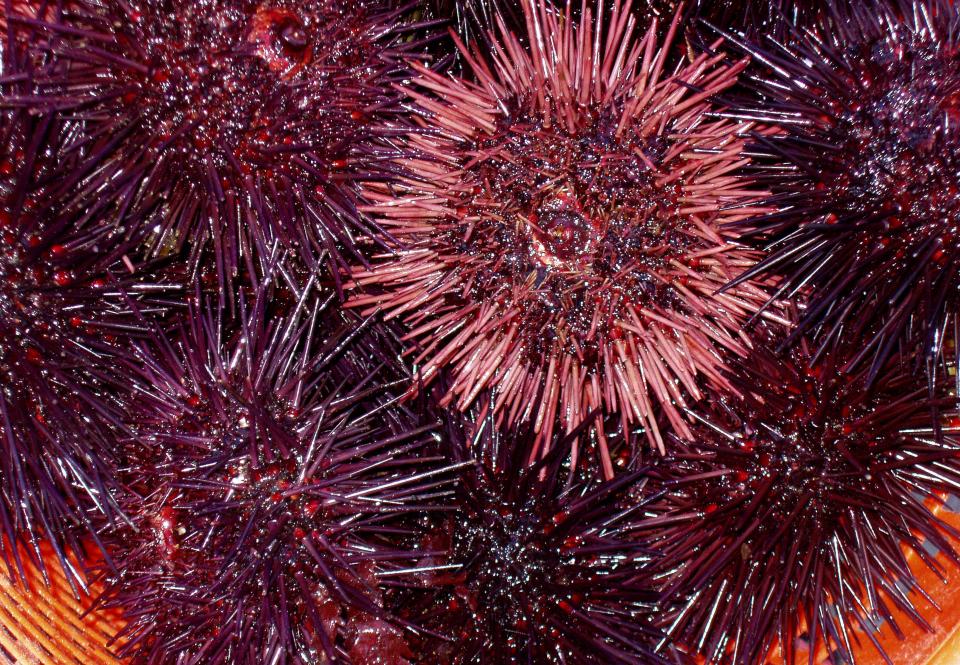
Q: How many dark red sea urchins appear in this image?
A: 6